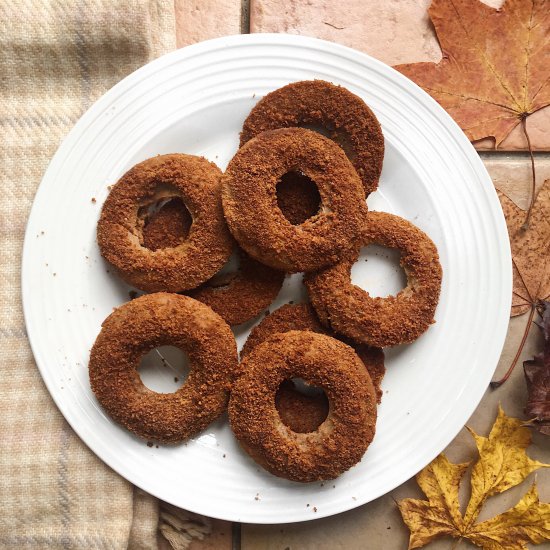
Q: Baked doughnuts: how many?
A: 8